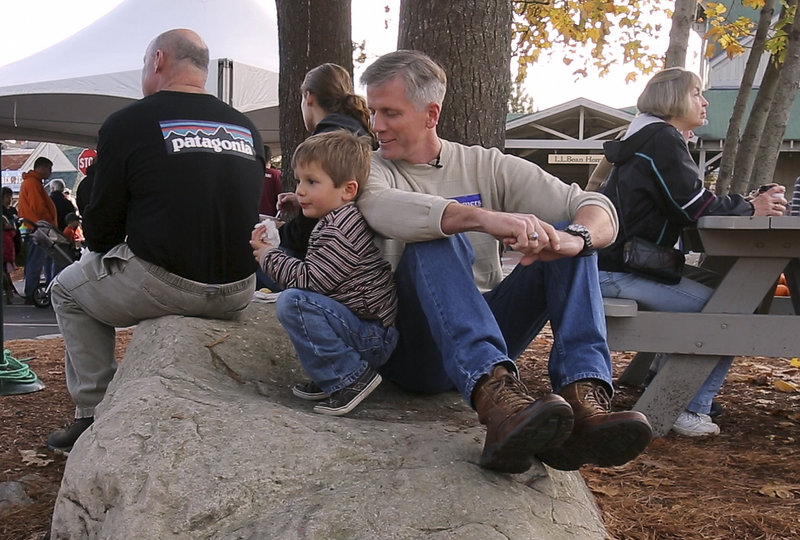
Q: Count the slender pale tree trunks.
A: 4